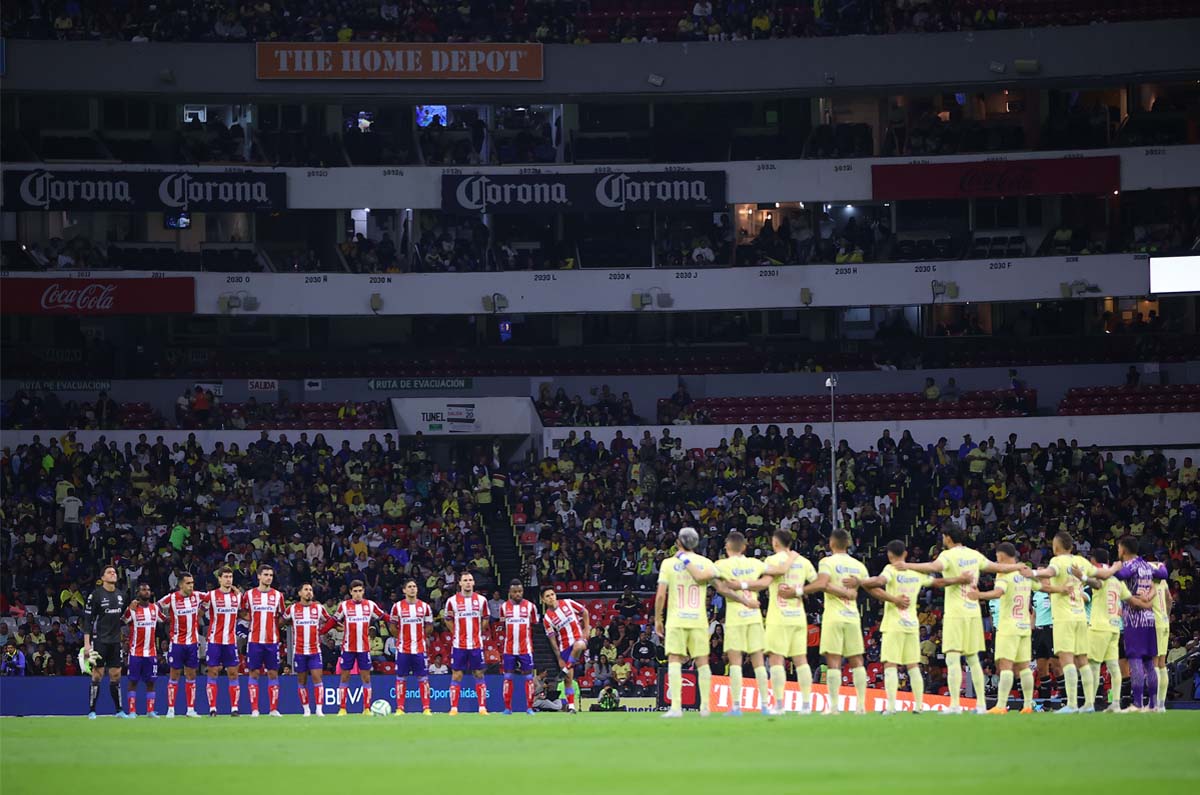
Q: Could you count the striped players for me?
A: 10